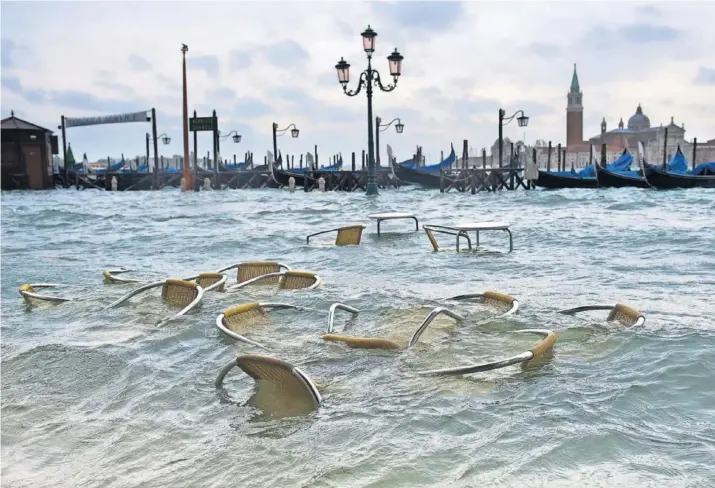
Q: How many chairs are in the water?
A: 14